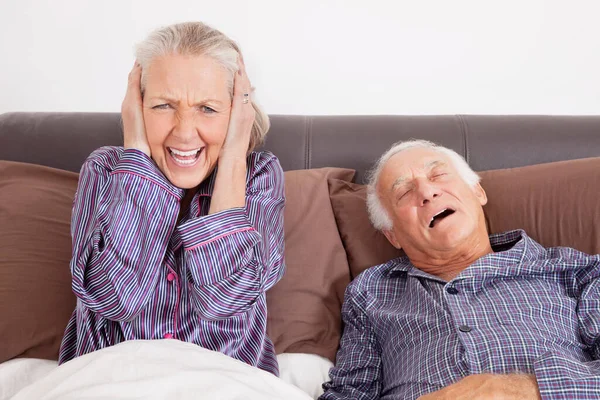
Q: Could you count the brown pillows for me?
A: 2